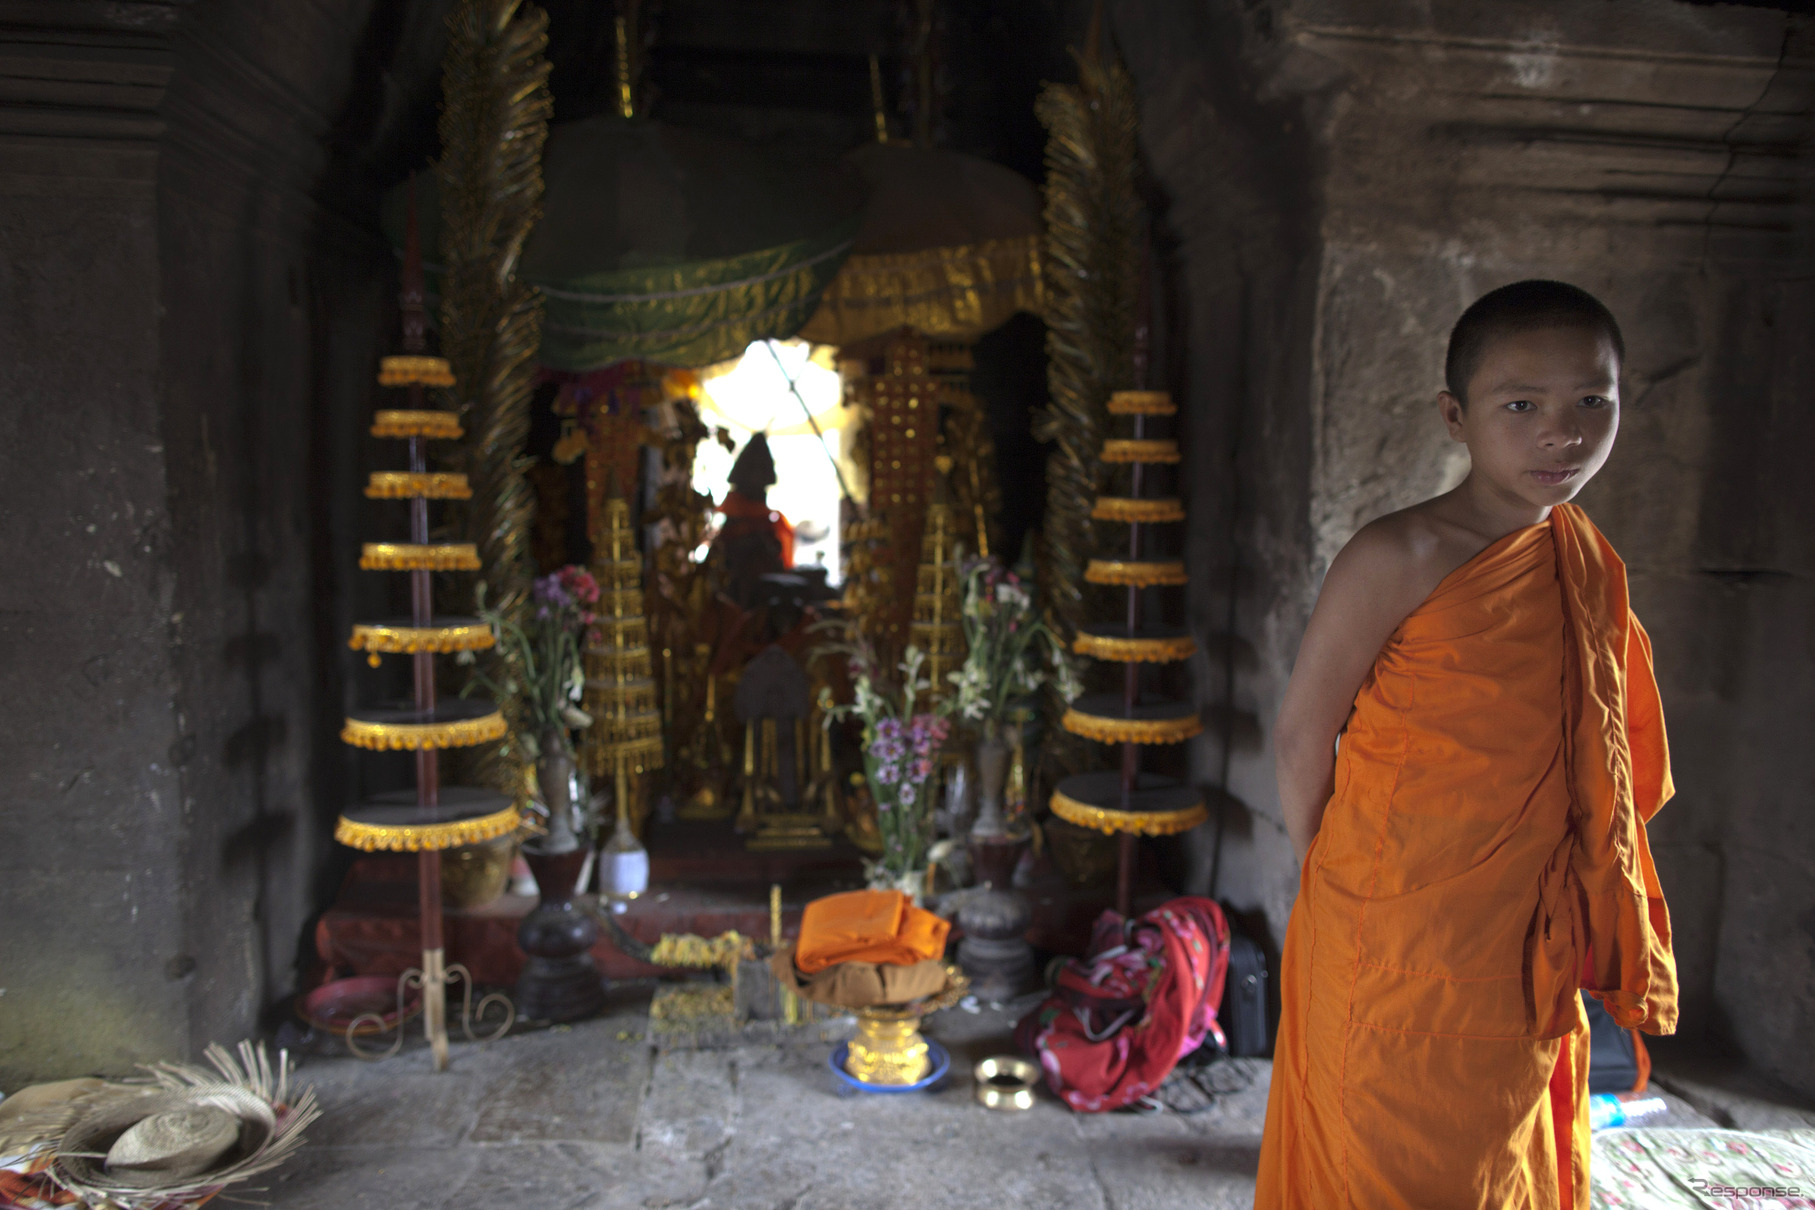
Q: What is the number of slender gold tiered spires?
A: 2